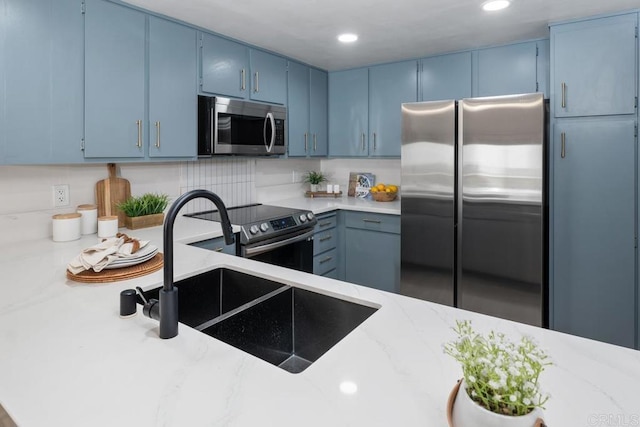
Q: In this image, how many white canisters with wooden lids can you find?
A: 3